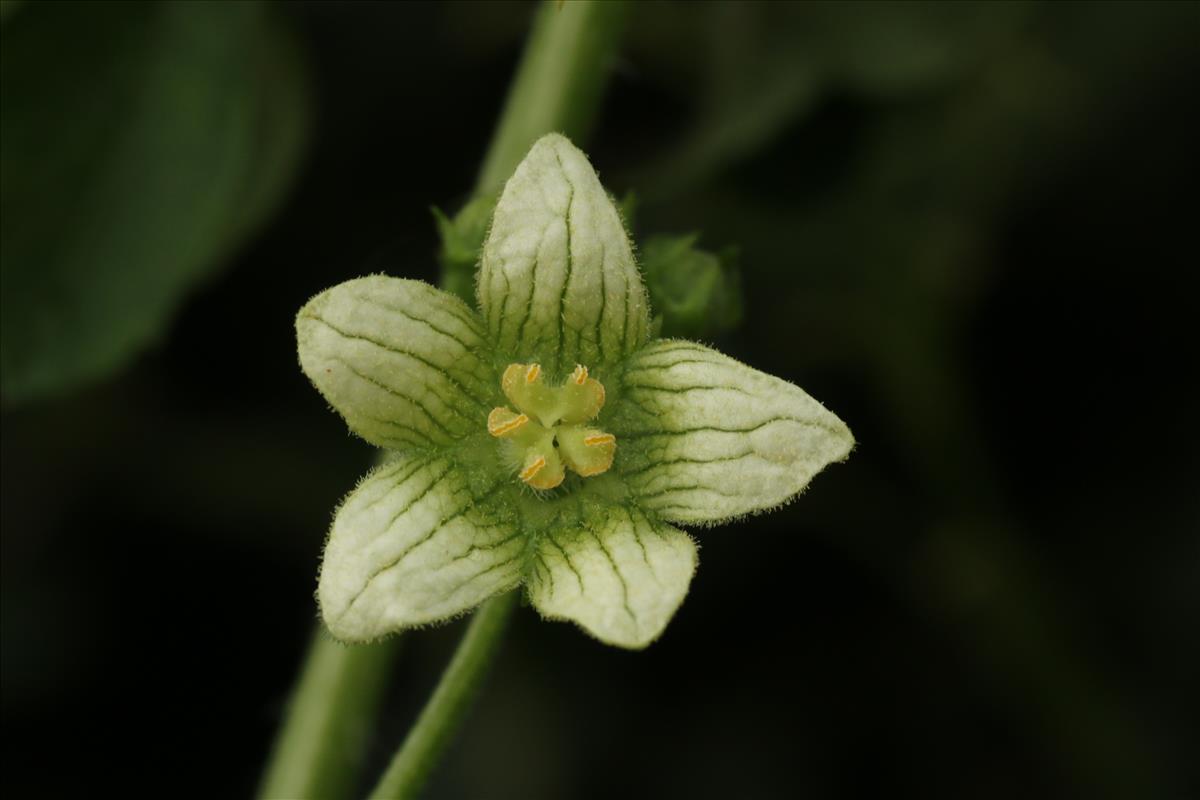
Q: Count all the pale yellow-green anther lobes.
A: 5